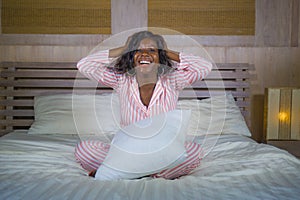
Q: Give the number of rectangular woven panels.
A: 2